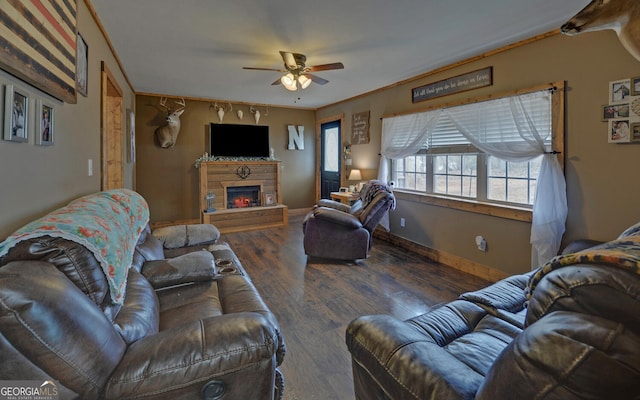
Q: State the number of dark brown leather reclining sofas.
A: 2